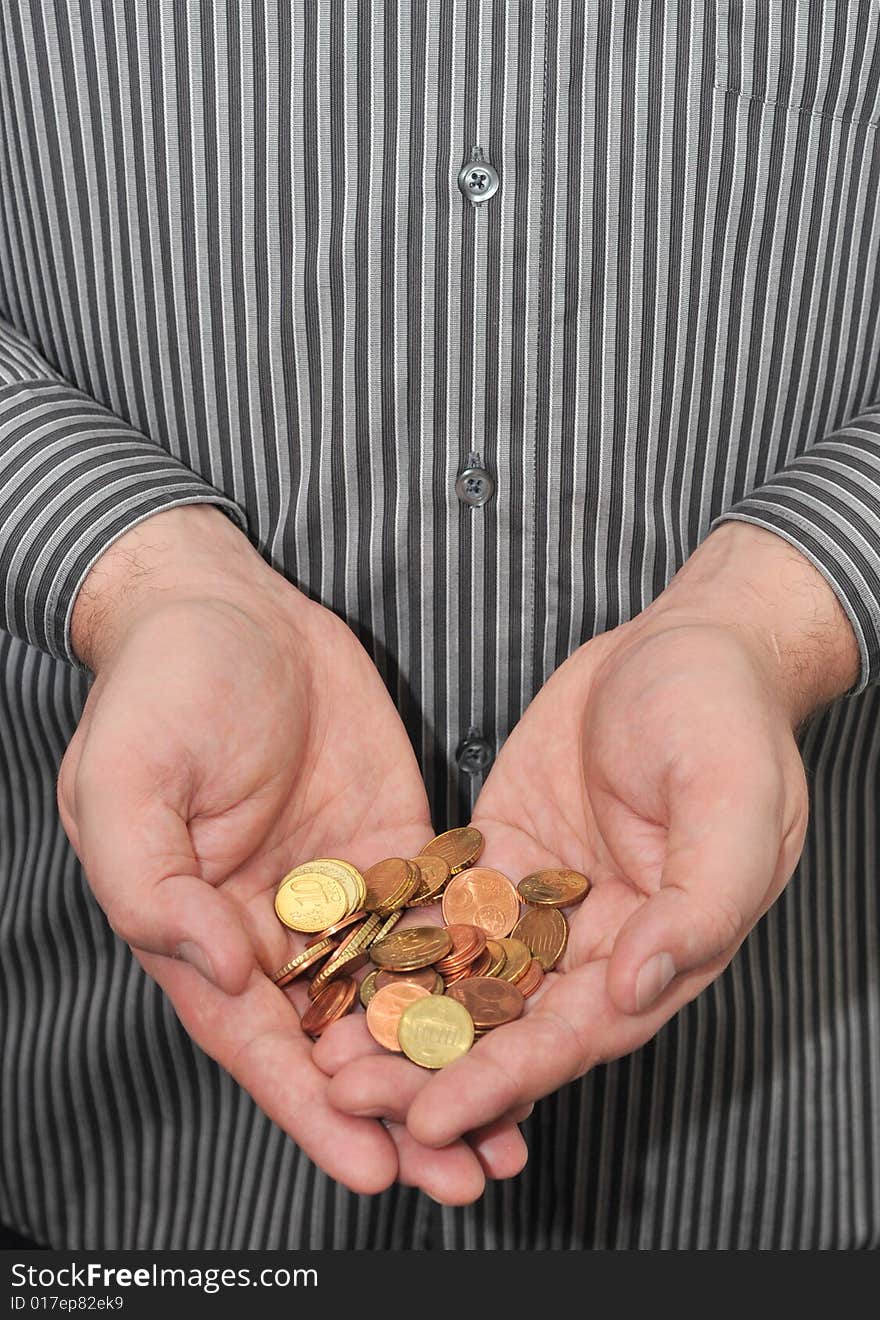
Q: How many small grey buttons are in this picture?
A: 3